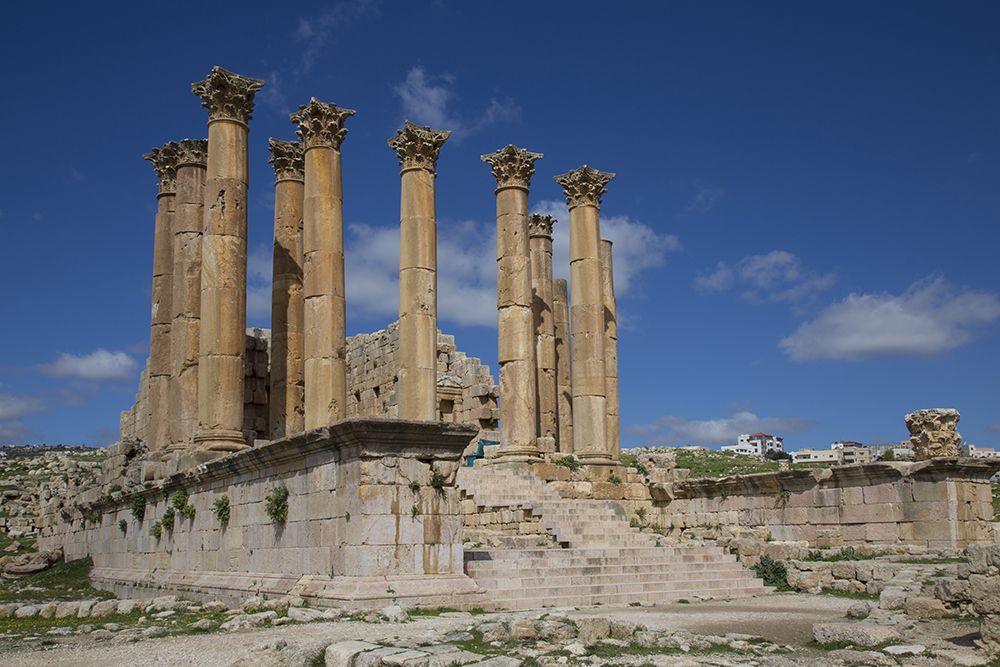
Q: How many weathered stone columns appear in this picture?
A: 11